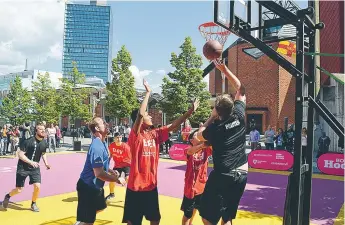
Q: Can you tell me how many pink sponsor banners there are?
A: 3